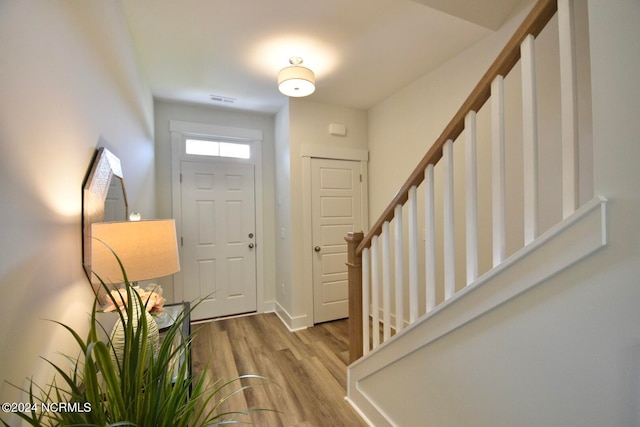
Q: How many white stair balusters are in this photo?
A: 11